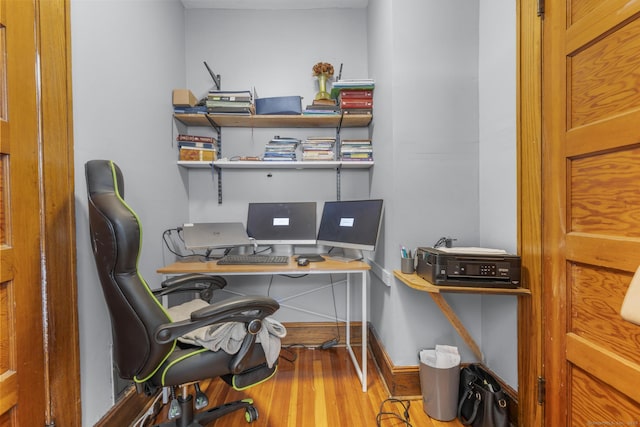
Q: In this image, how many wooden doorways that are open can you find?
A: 2